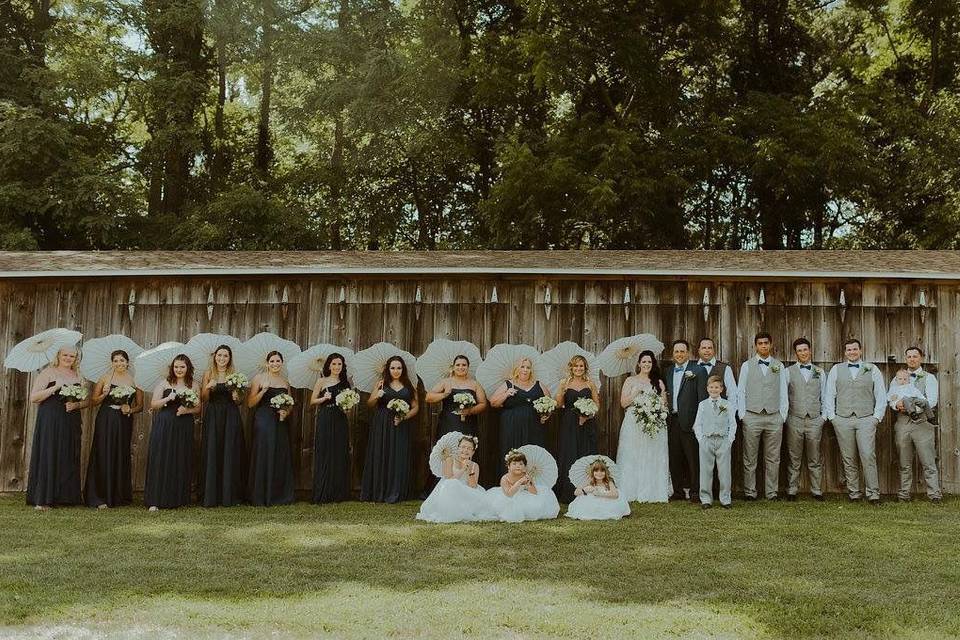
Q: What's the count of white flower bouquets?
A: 11